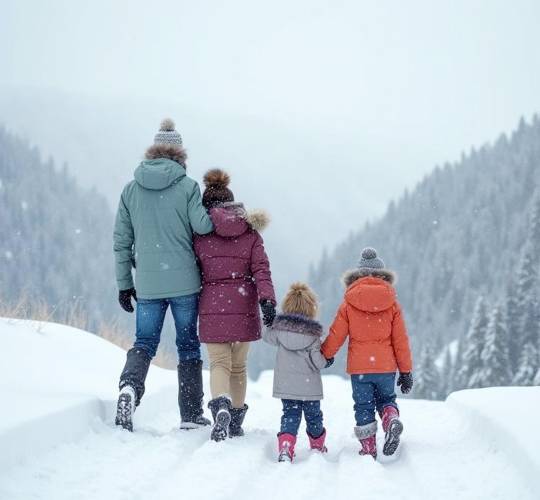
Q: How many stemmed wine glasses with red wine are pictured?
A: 0